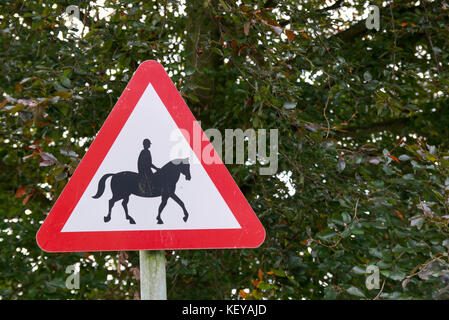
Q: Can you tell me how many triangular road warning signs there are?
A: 1